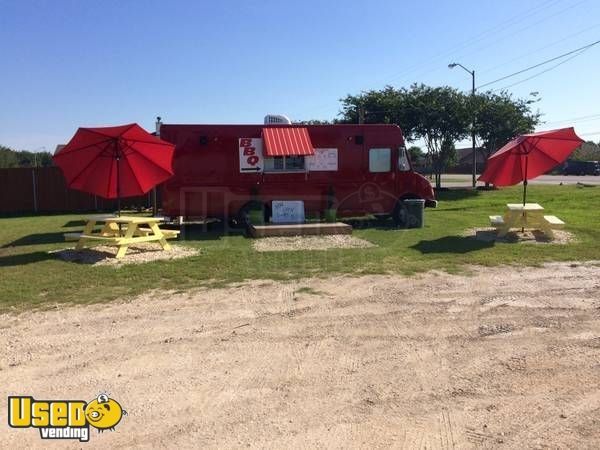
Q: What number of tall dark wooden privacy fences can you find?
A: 1